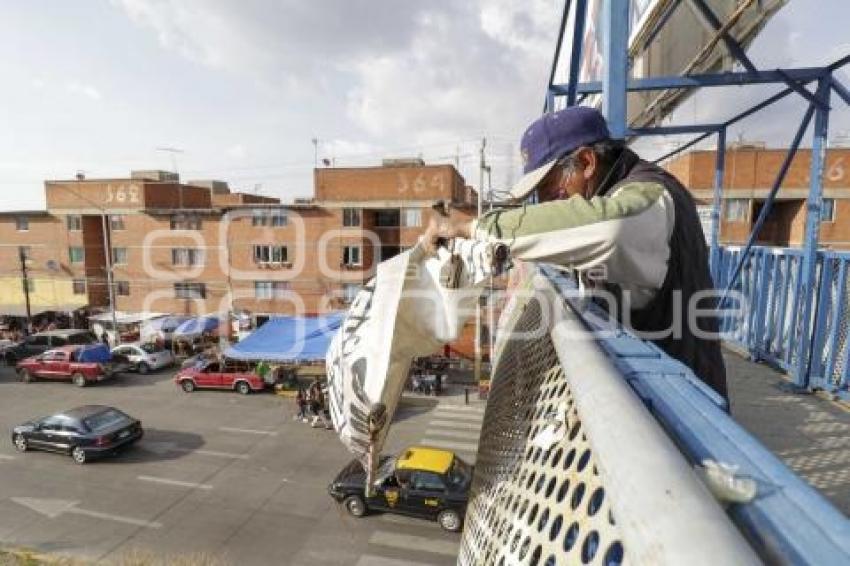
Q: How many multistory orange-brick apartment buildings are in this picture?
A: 3